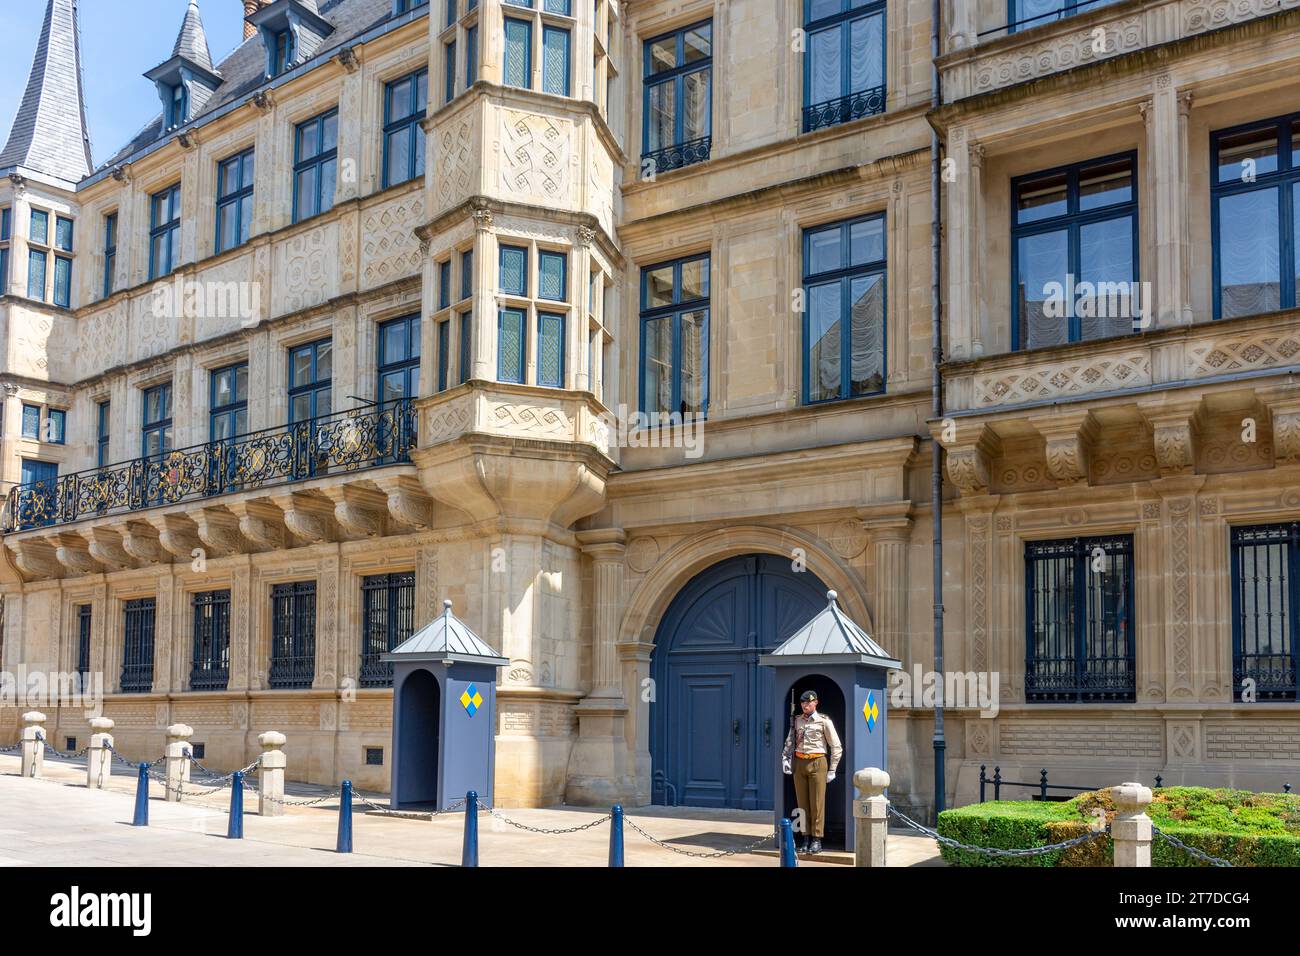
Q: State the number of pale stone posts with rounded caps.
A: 6